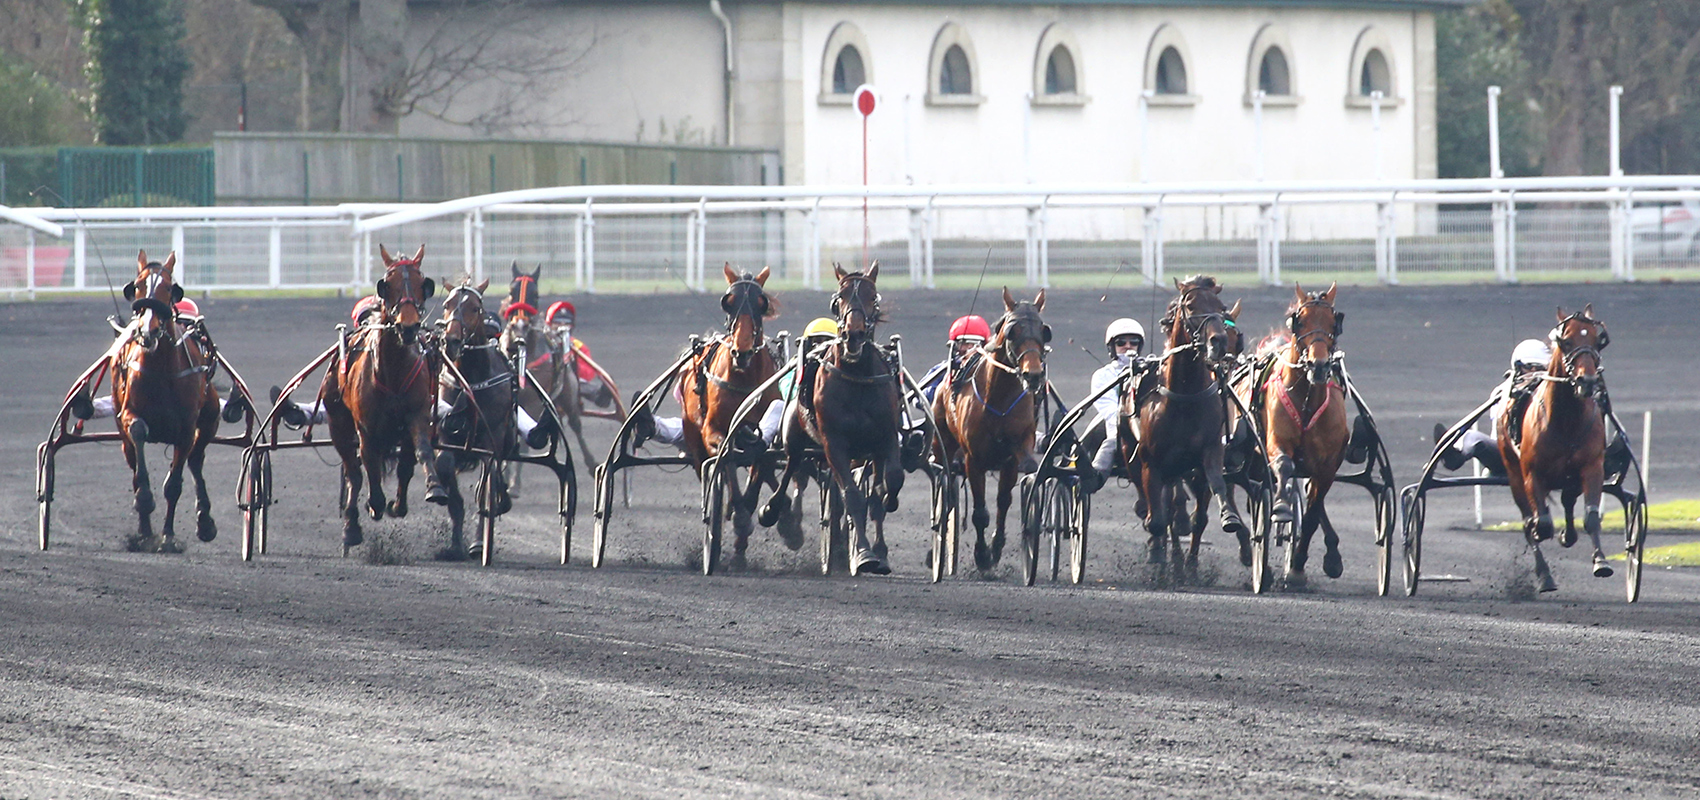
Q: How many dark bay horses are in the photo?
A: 3